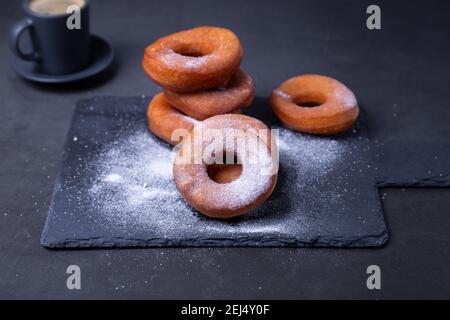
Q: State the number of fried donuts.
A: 5